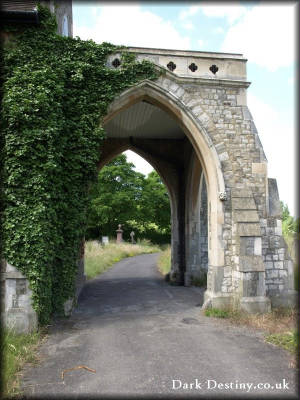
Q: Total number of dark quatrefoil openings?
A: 4